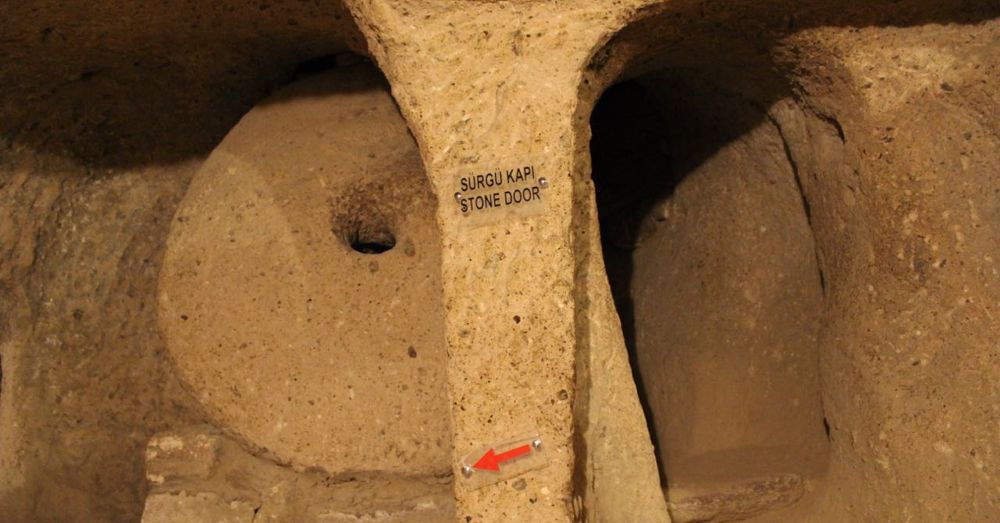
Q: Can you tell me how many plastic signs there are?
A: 2